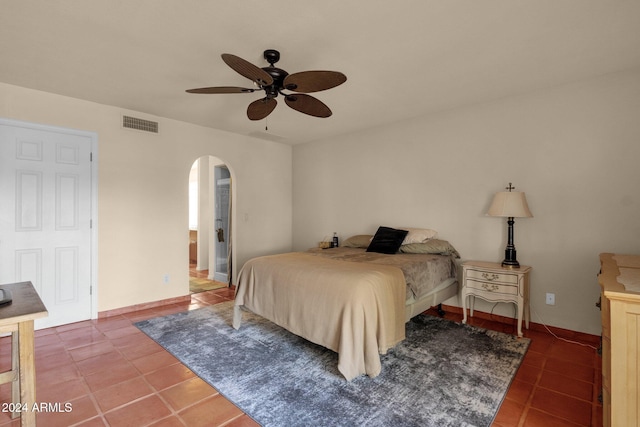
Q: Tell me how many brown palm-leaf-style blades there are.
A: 5